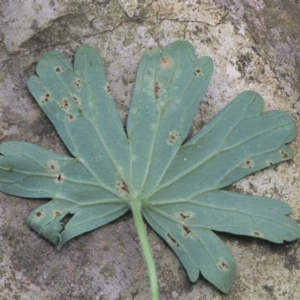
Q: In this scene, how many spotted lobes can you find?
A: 7